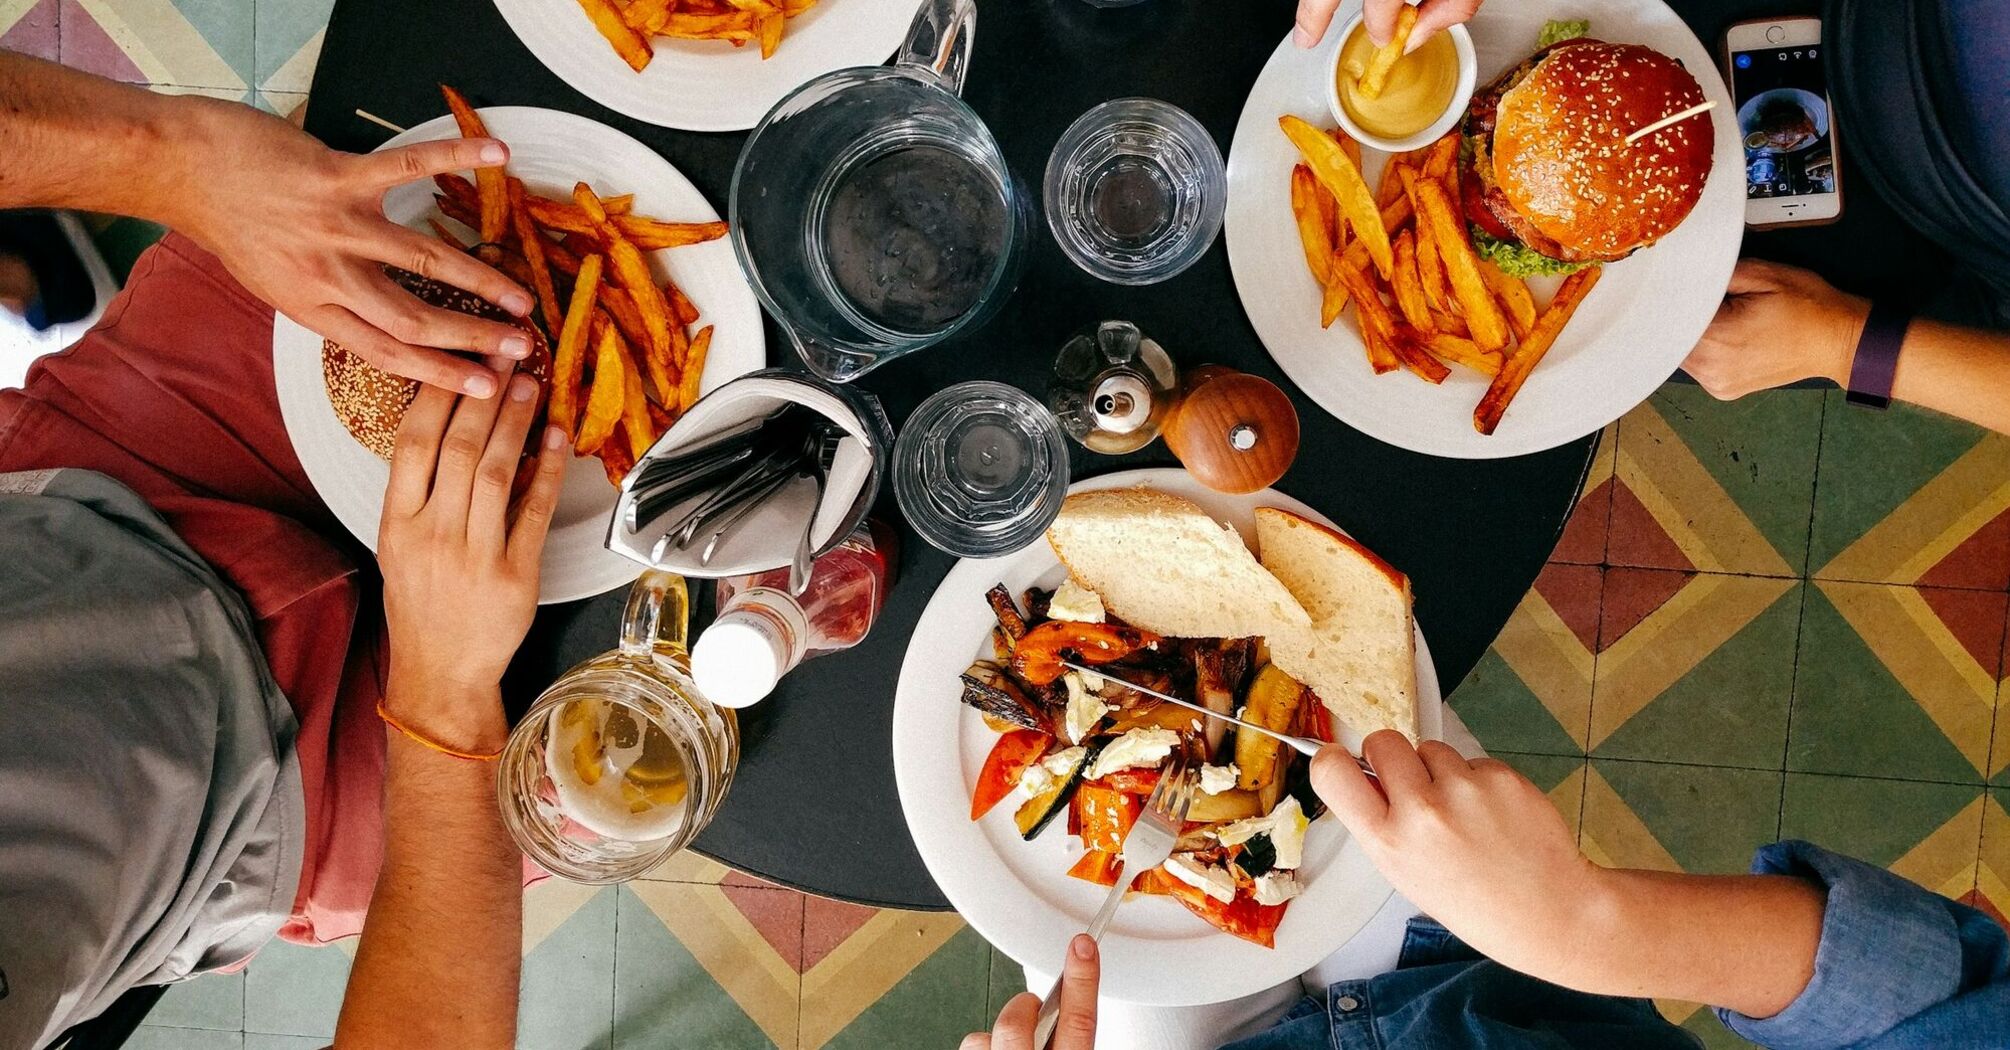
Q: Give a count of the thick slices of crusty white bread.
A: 2